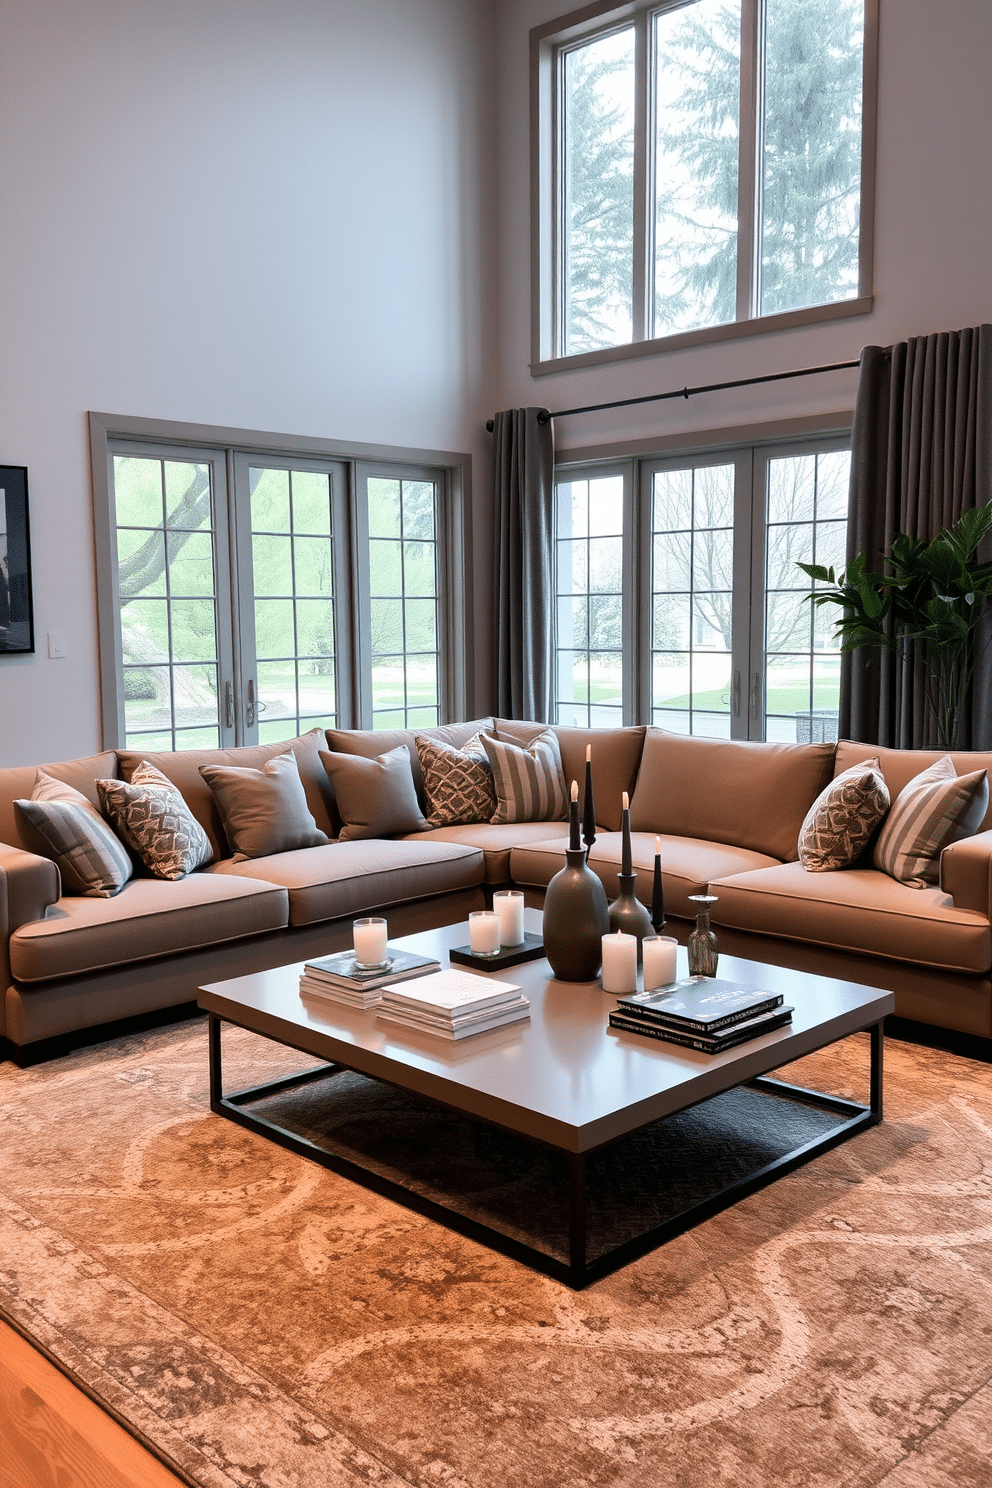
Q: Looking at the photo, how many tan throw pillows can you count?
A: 2